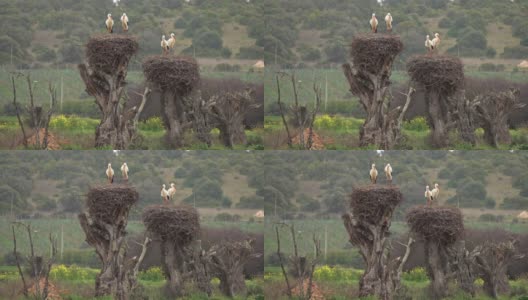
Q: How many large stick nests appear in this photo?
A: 8